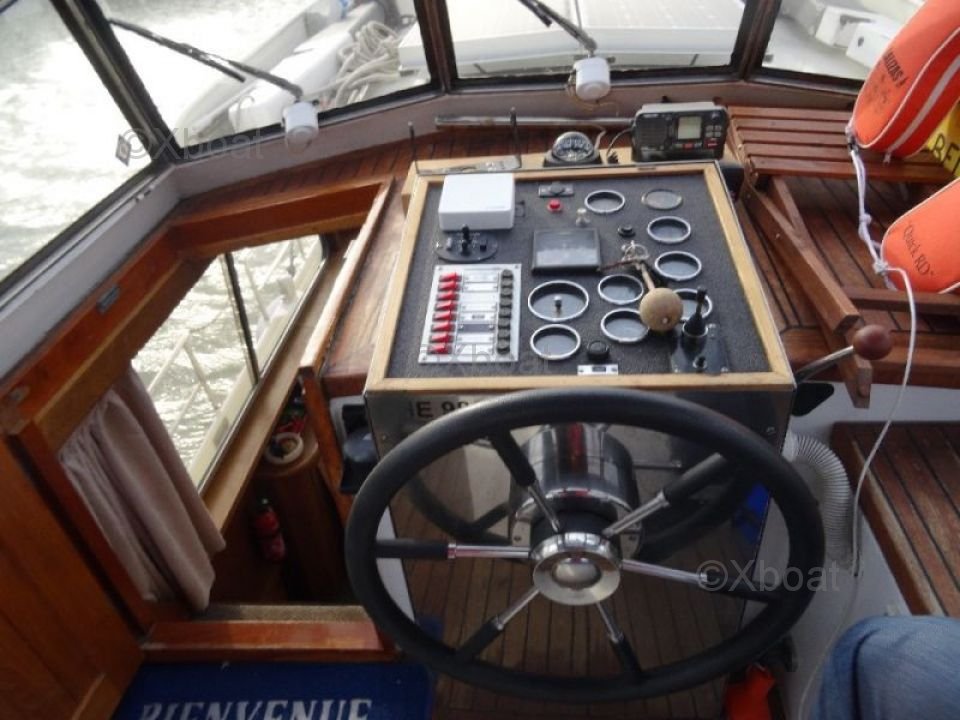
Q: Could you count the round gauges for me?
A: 9